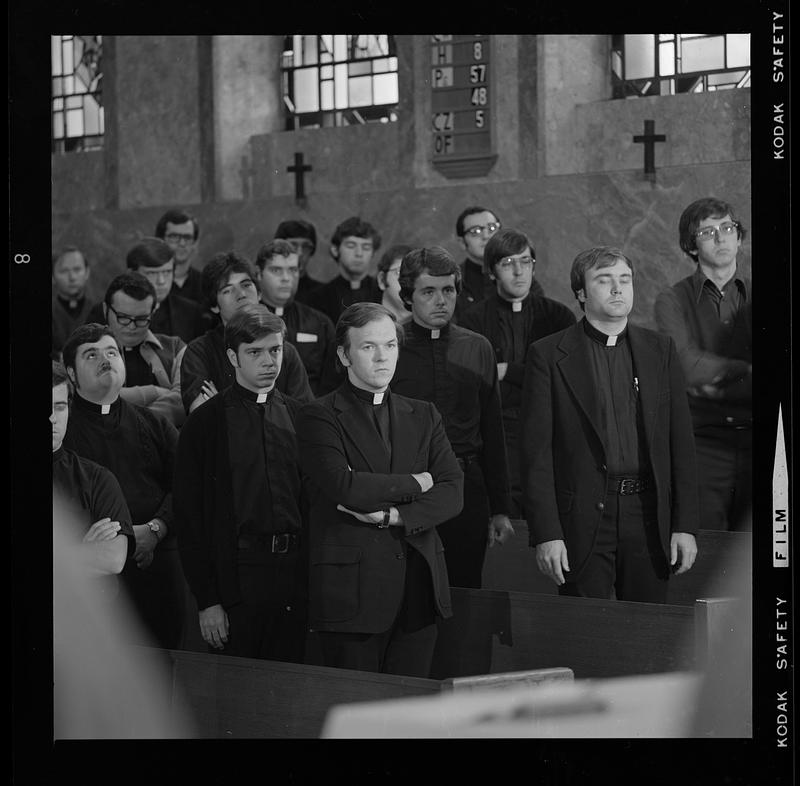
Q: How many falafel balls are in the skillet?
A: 0